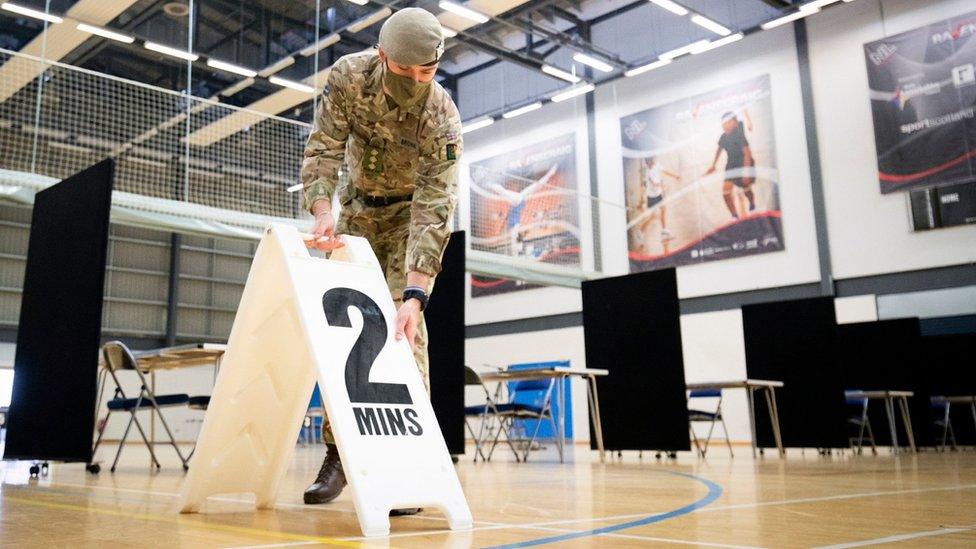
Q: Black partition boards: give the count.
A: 6